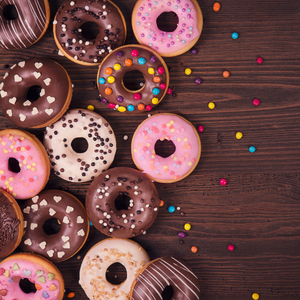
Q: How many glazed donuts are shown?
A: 14